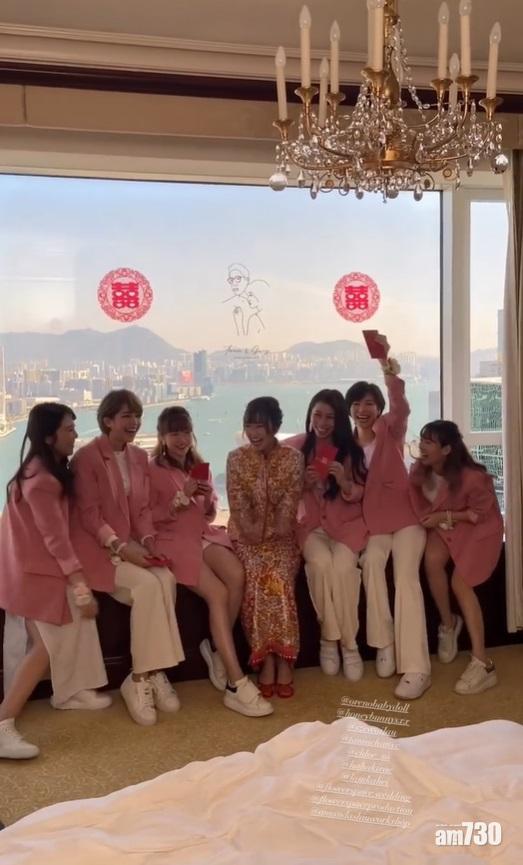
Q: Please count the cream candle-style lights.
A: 10